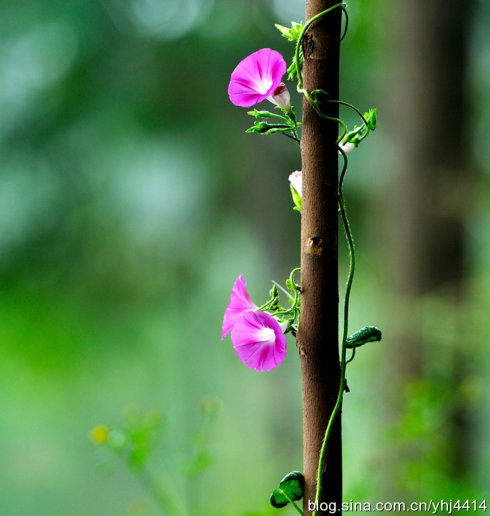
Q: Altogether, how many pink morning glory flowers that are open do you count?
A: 3